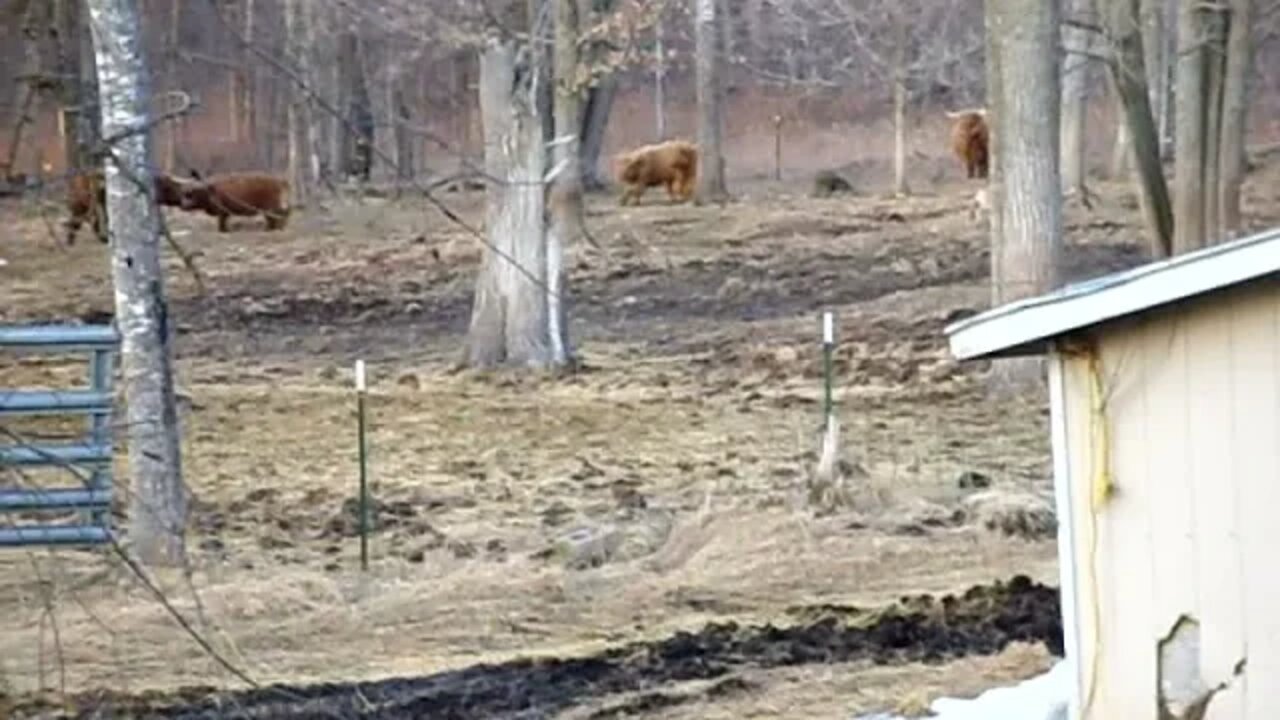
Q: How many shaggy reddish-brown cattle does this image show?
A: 4